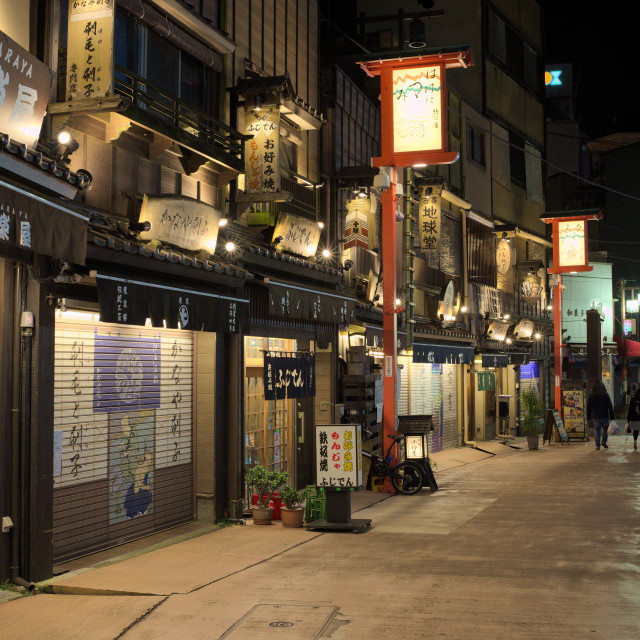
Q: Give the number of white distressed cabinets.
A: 0